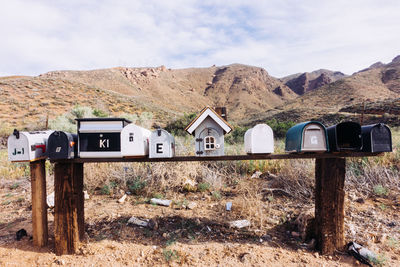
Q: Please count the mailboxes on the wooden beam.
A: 10